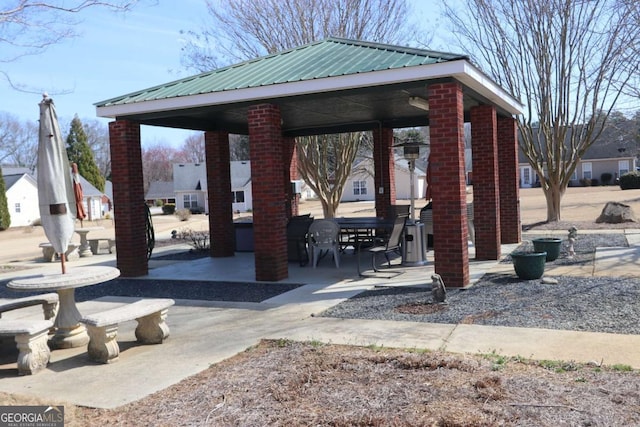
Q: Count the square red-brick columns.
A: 8